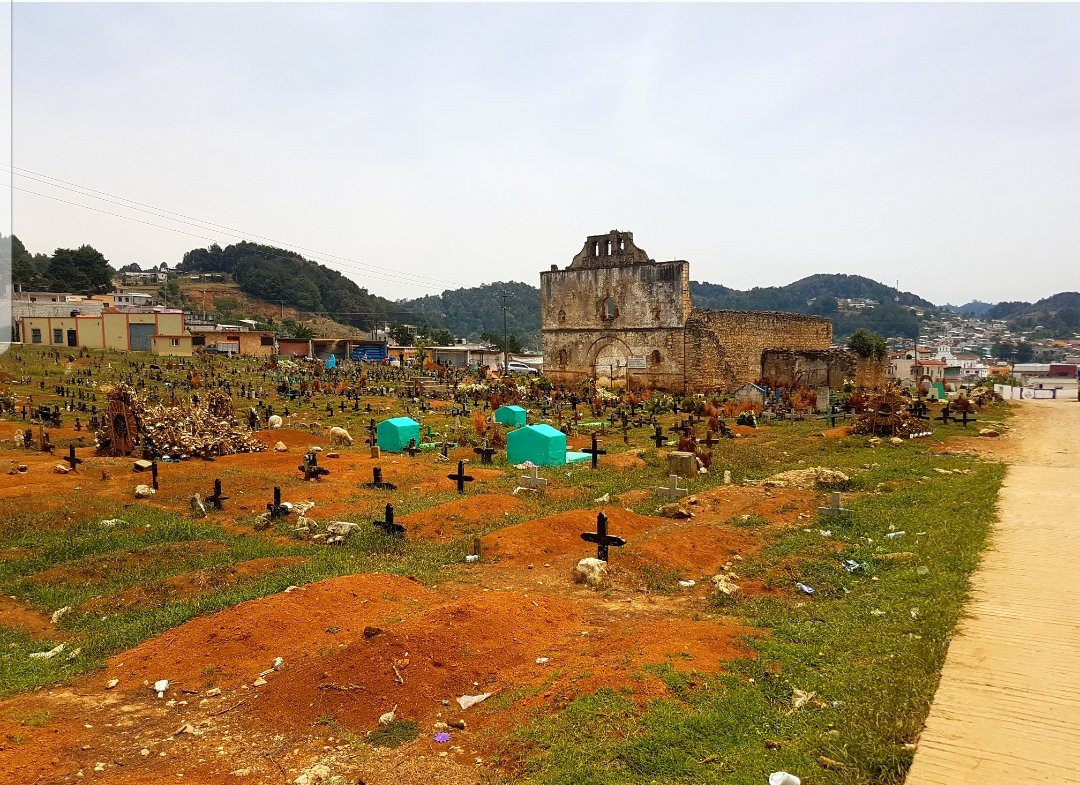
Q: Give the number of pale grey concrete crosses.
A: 3